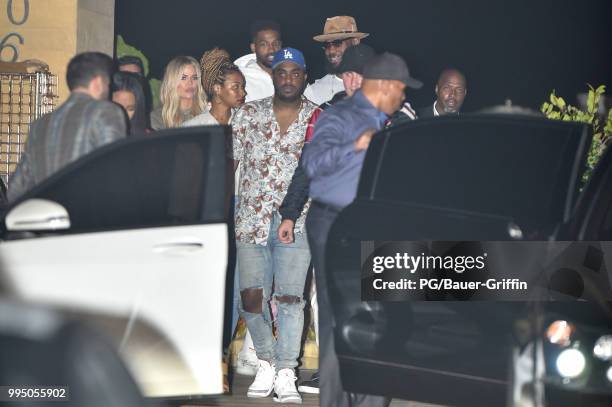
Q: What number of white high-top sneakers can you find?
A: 2